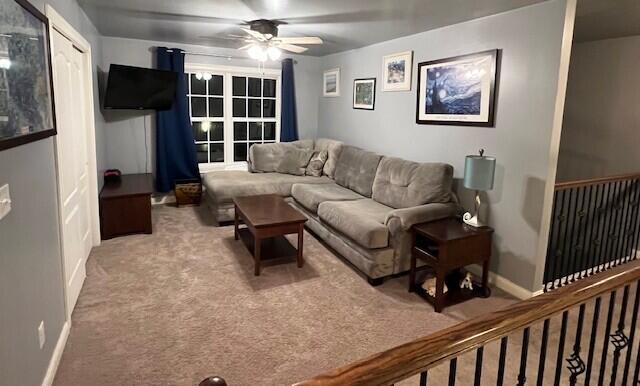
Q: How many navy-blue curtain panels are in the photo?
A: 2